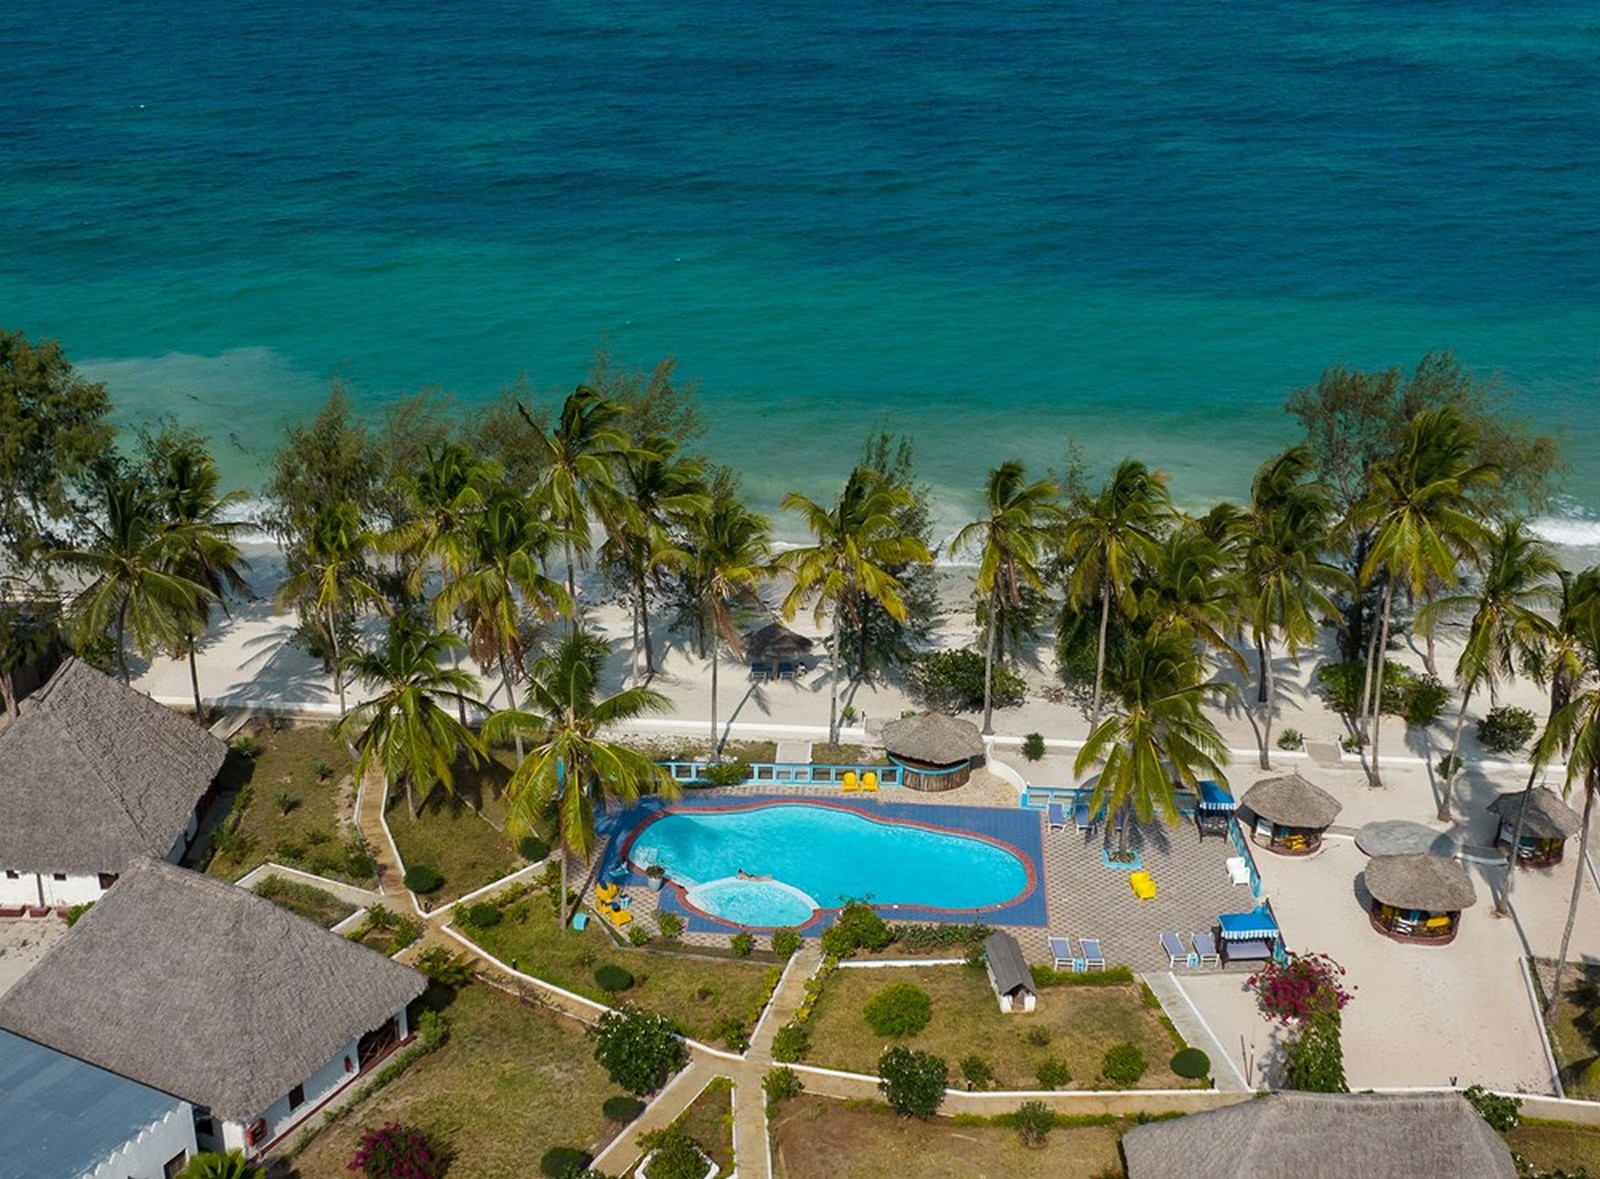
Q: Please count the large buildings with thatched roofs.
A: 3